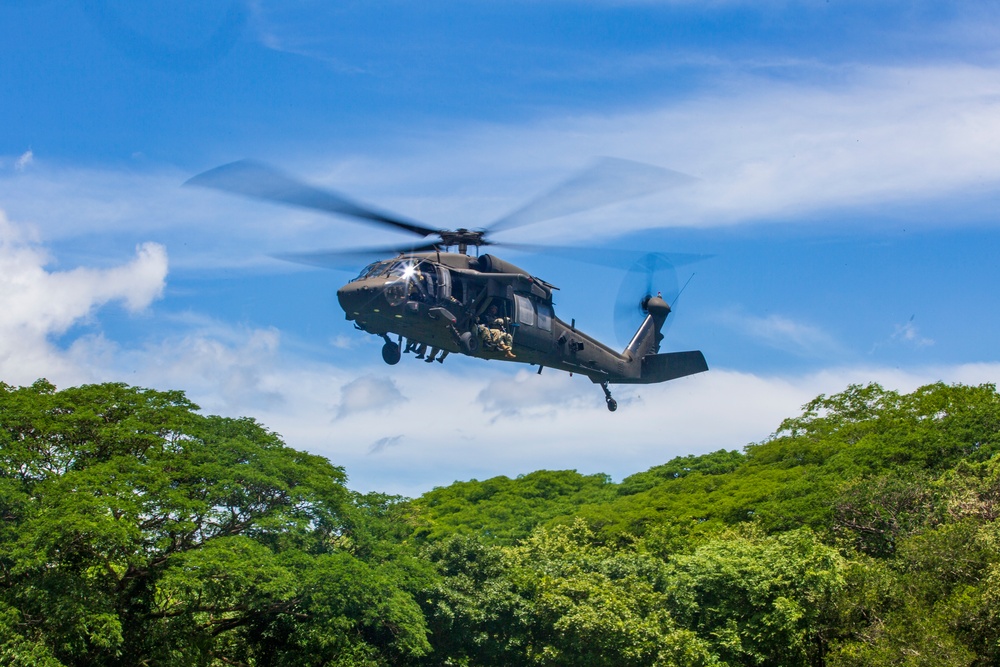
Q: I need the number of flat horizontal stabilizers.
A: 1